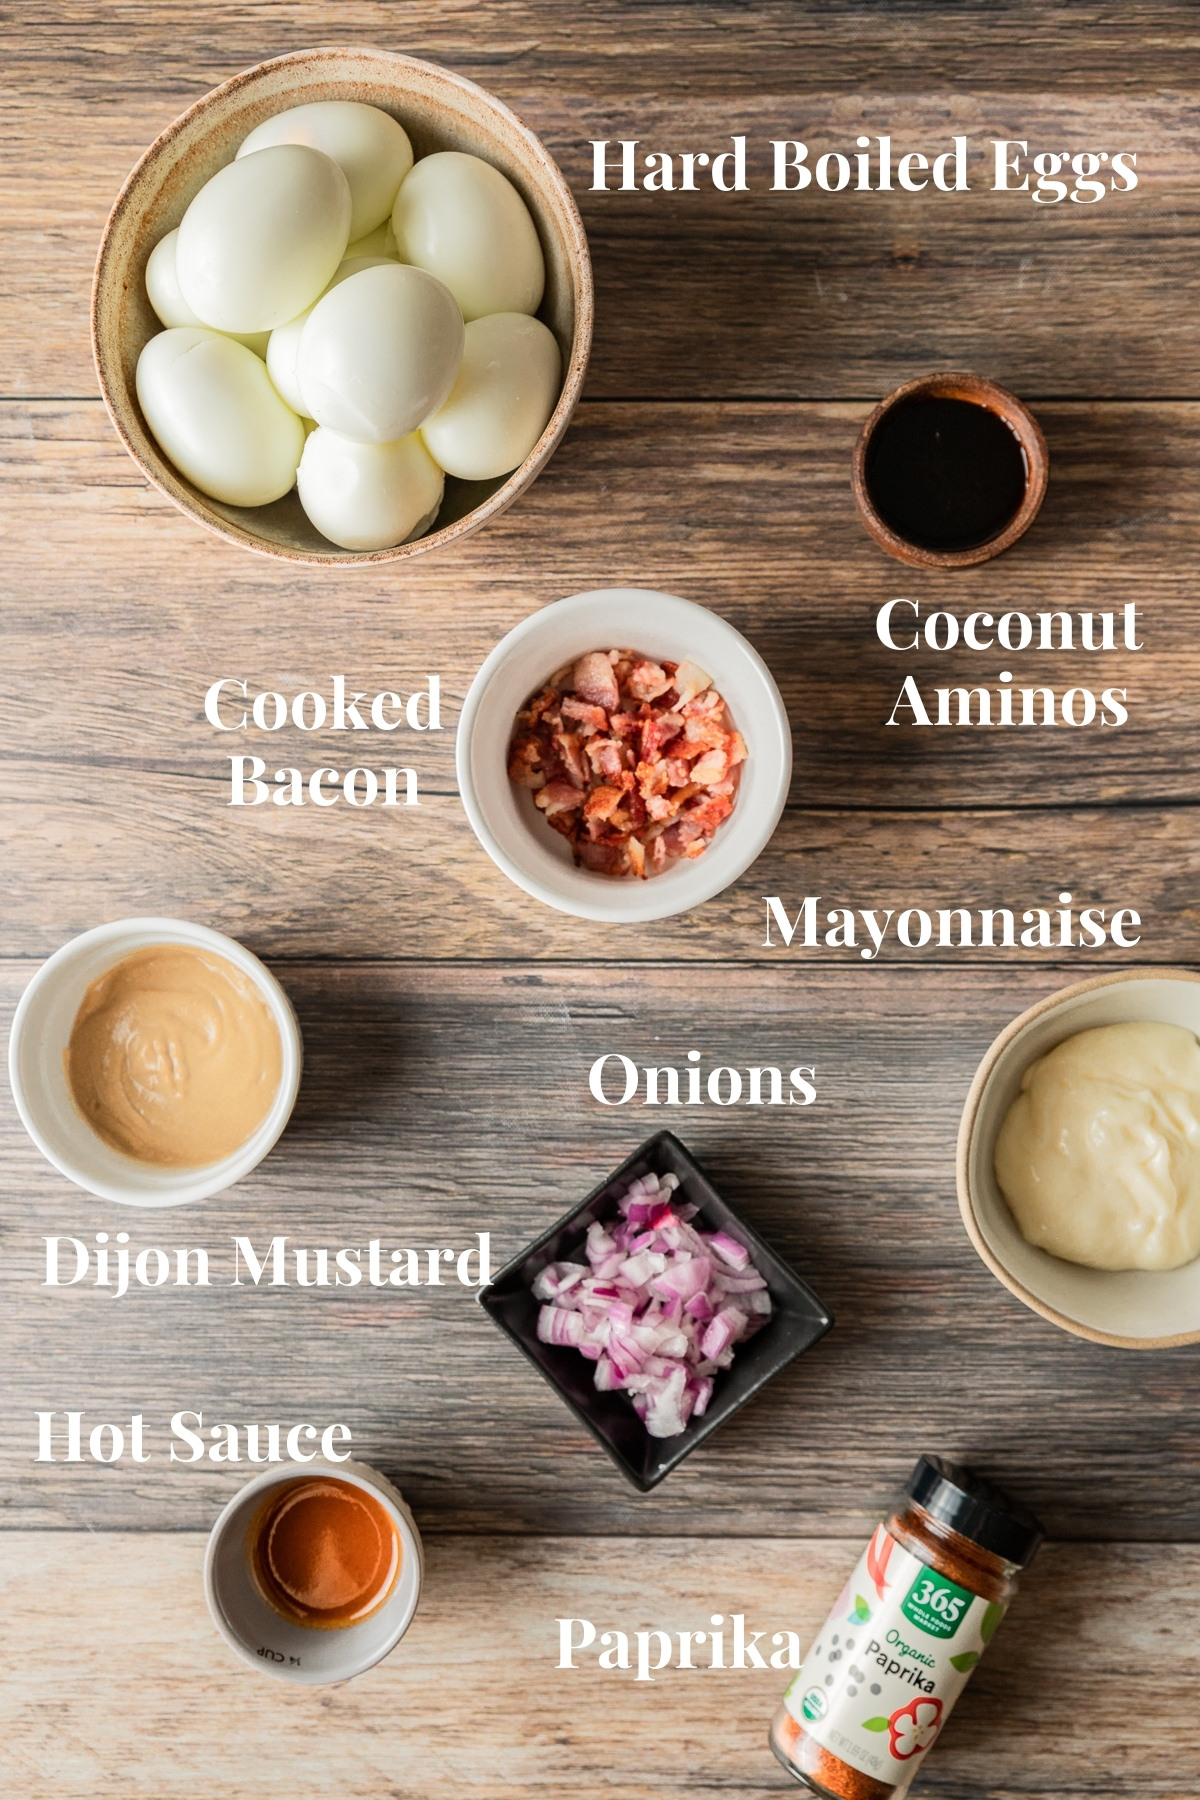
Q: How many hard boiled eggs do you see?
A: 9